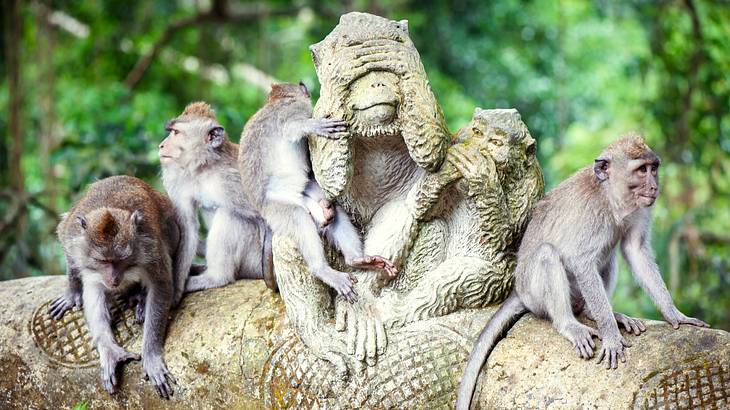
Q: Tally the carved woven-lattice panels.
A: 3